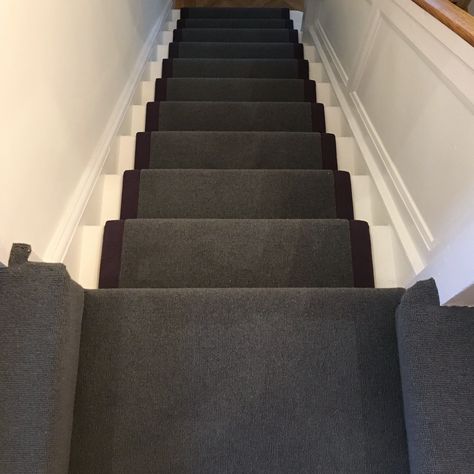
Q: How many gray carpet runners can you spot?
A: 1